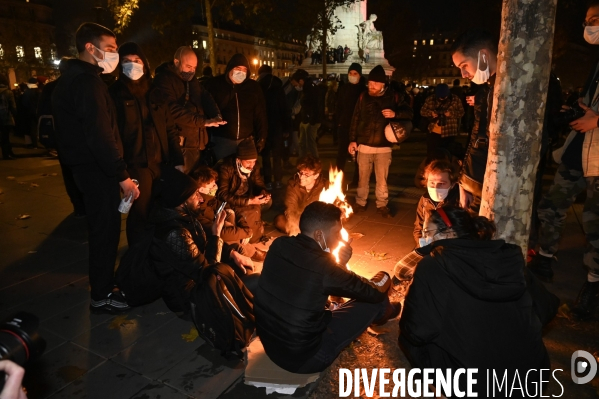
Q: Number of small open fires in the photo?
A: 1